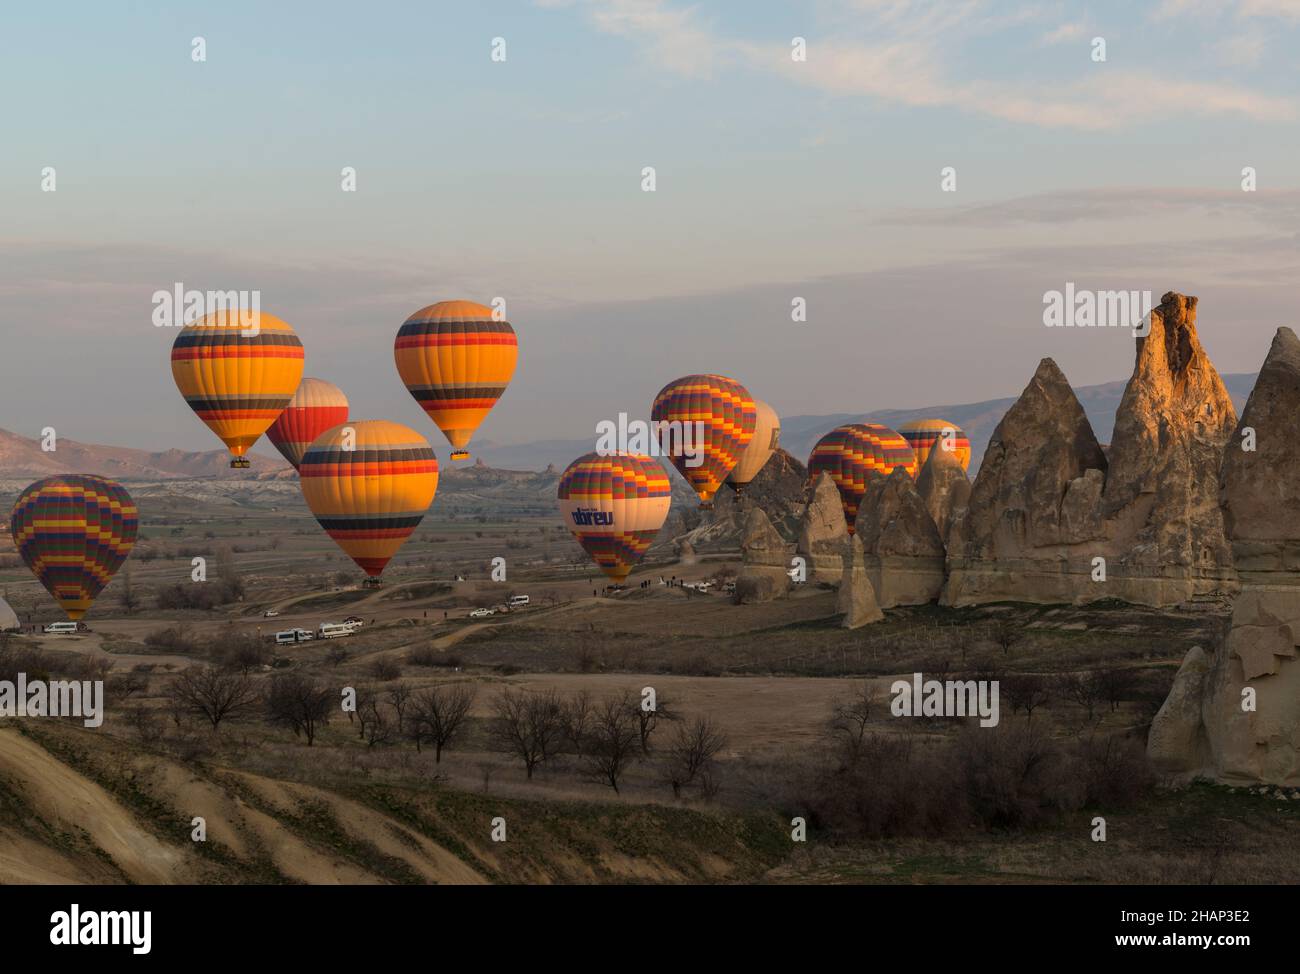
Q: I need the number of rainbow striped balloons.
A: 4